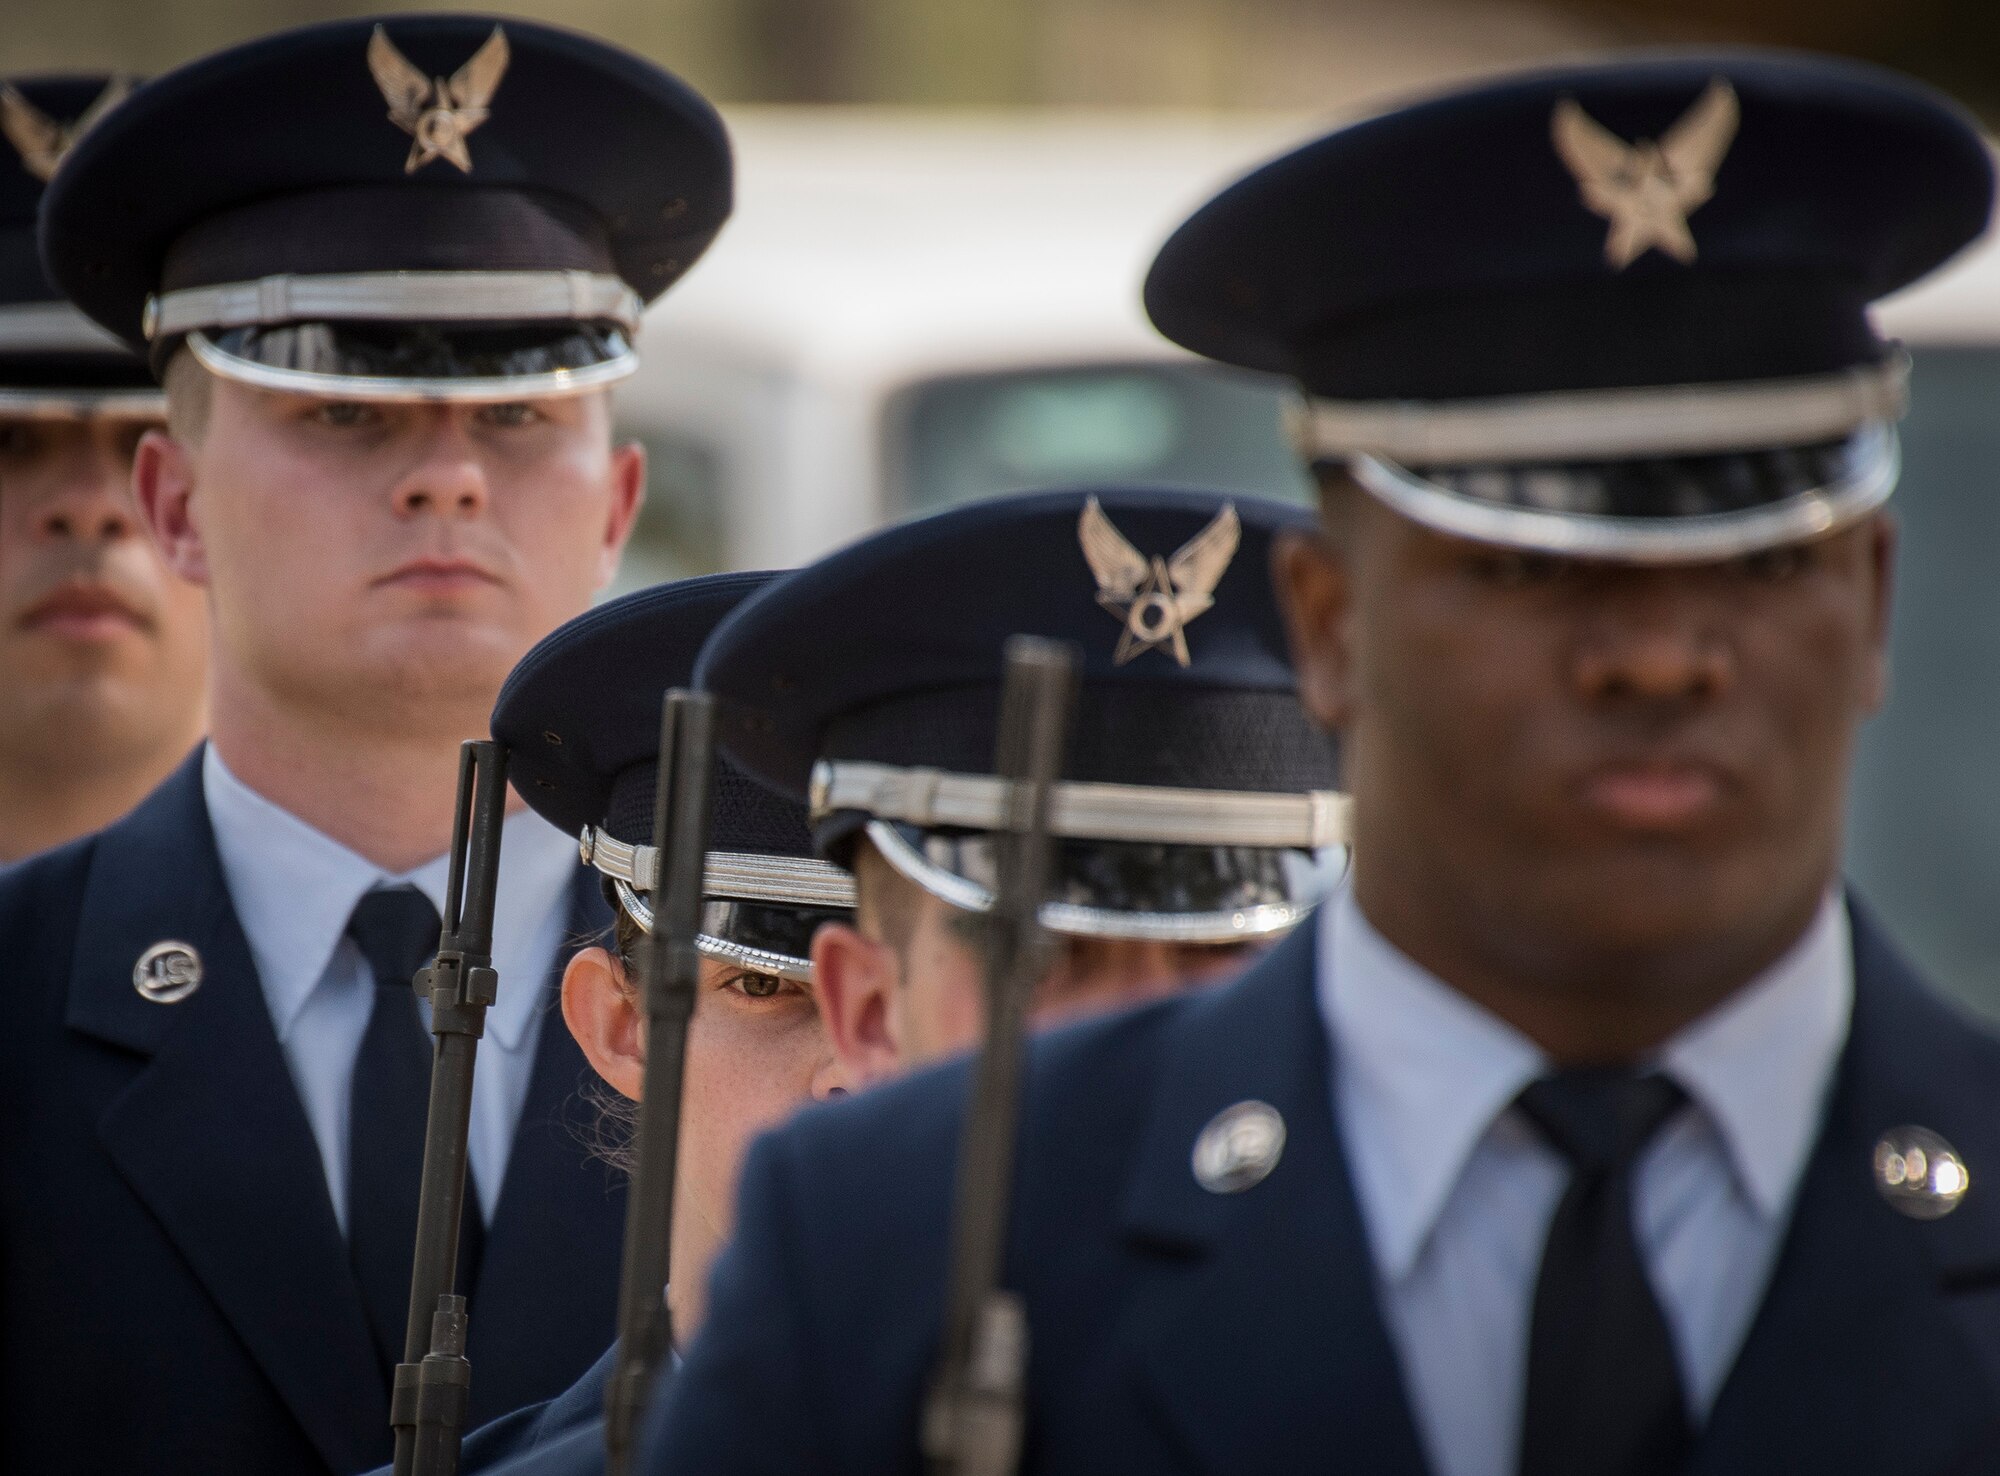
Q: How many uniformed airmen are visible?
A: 5